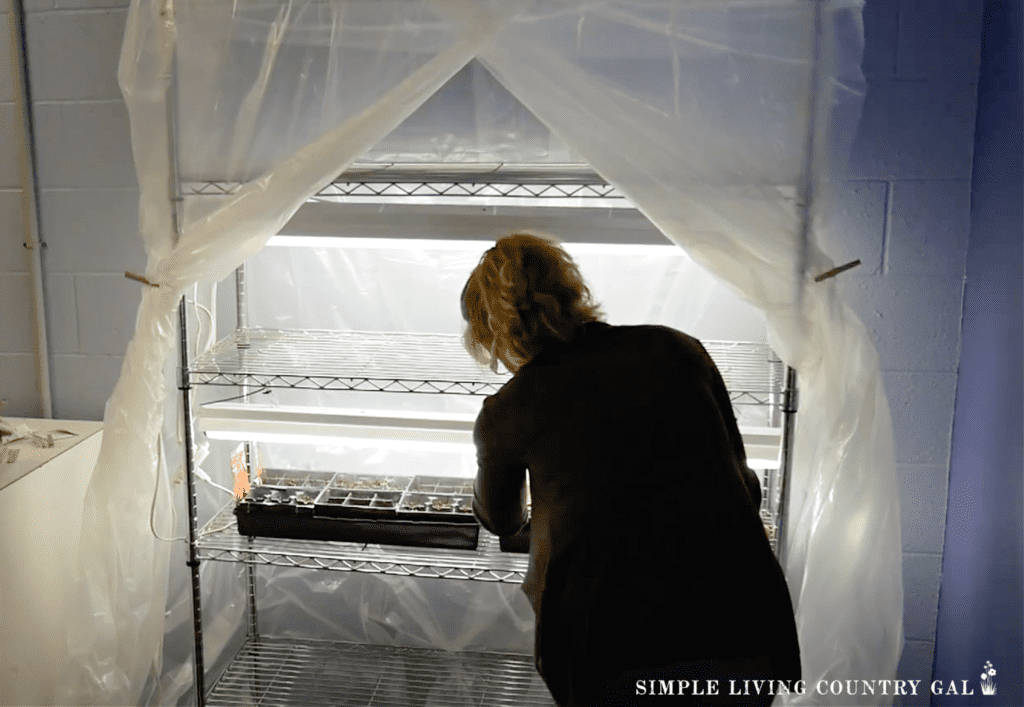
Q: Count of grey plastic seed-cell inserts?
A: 6